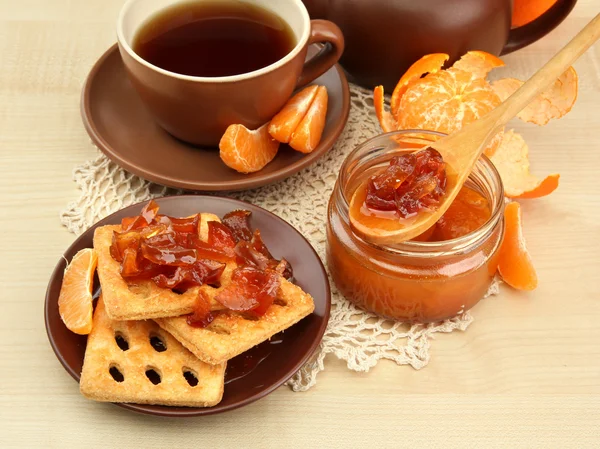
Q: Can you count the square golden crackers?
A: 3